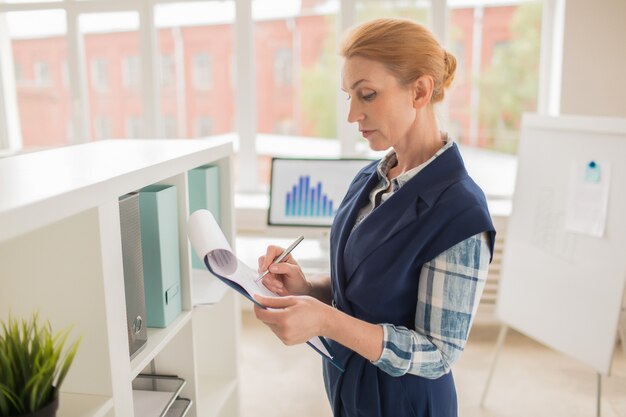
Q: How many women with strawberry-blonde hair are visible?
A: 1